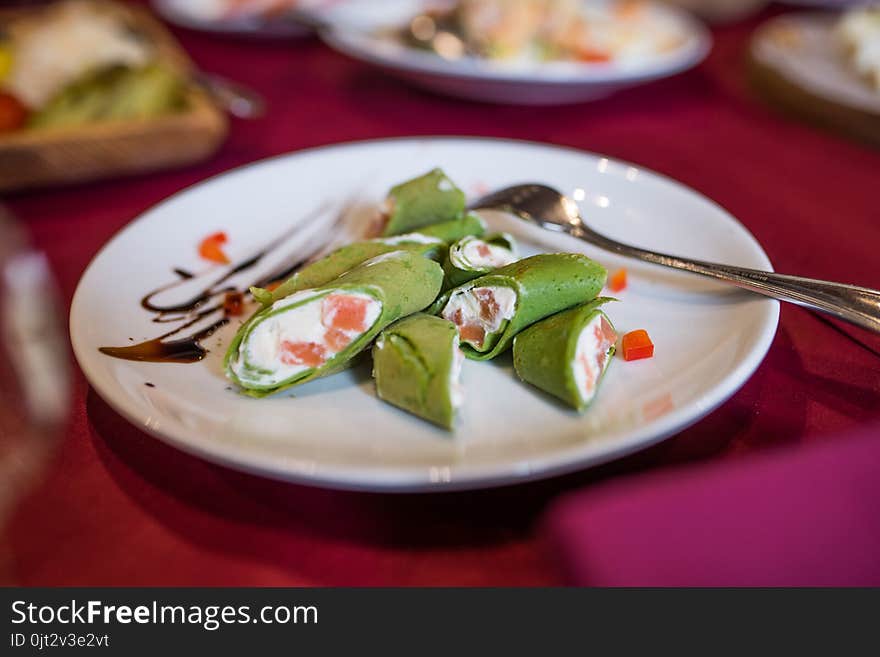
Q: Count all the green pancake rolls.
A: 8